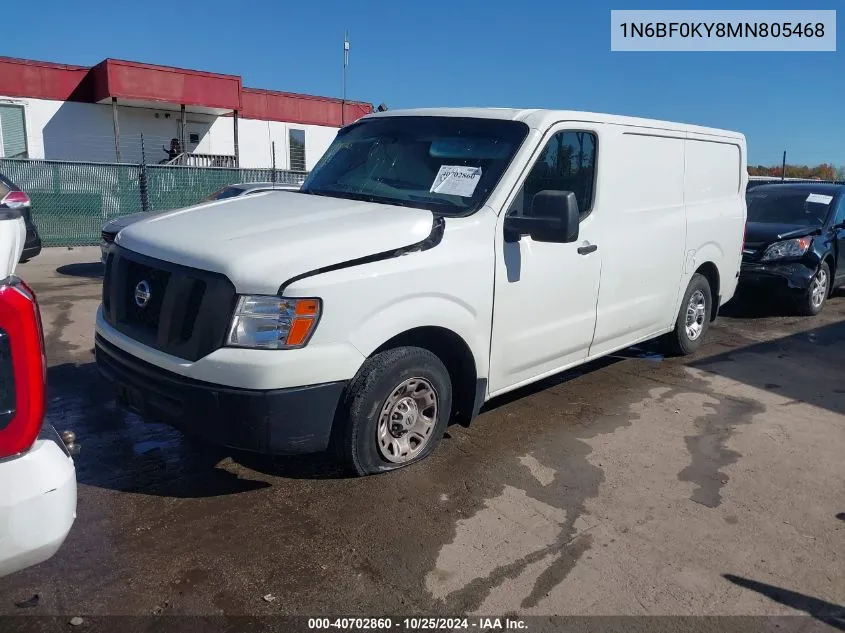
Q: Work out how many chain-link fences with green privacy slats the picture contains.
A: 1